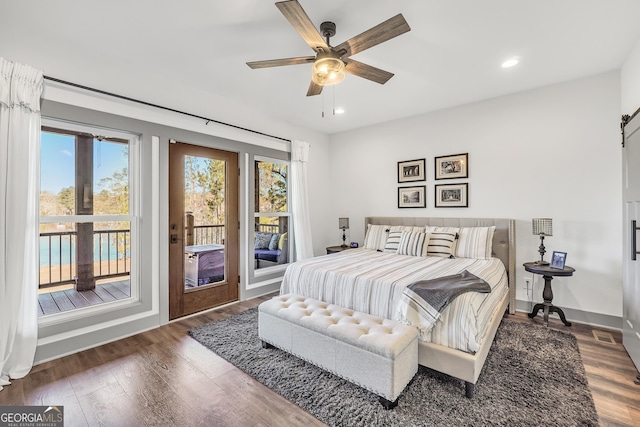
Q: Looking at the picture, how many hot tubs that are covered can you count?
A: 1